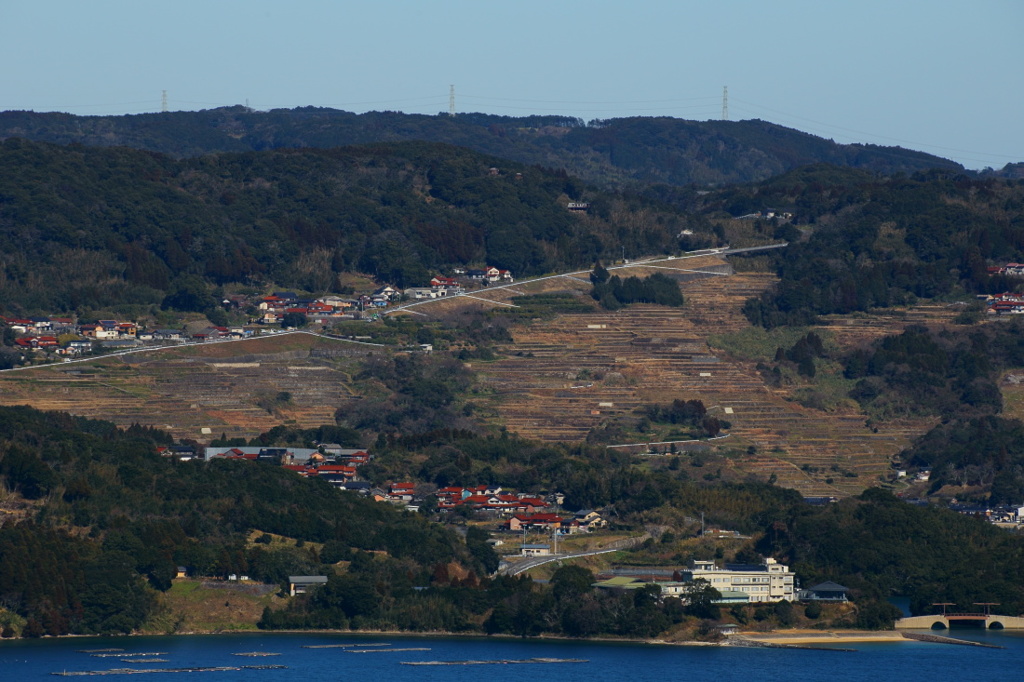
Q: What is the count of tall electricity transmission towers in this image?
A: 3